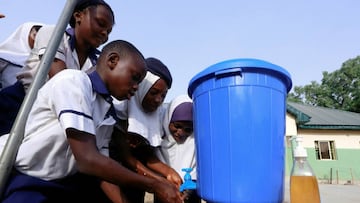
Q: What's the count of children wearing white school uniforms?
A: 5